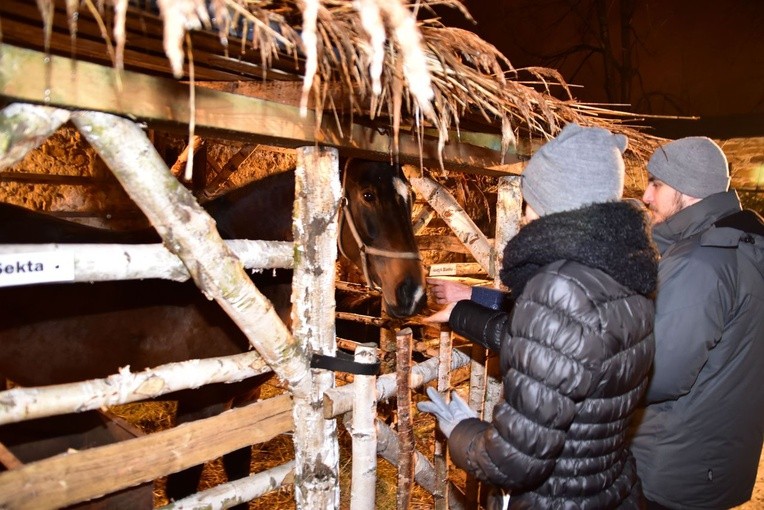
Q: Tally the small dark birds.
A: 0